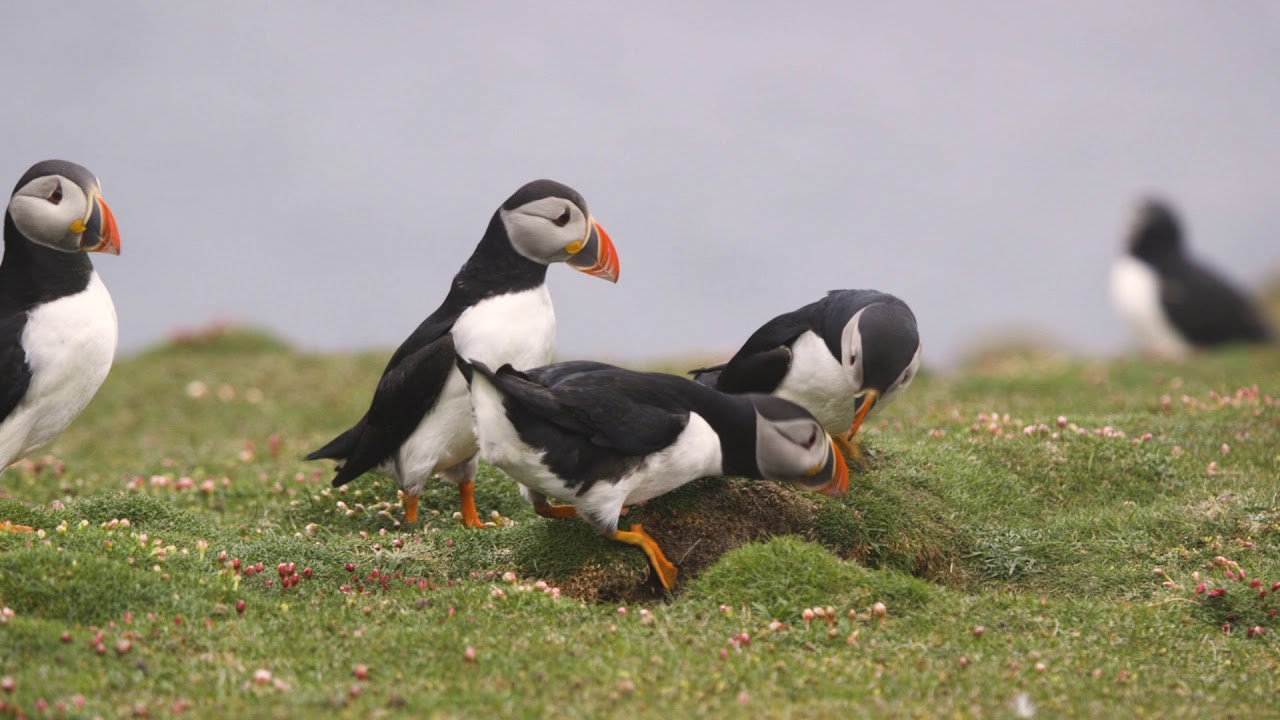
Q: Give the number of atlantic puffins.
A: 5